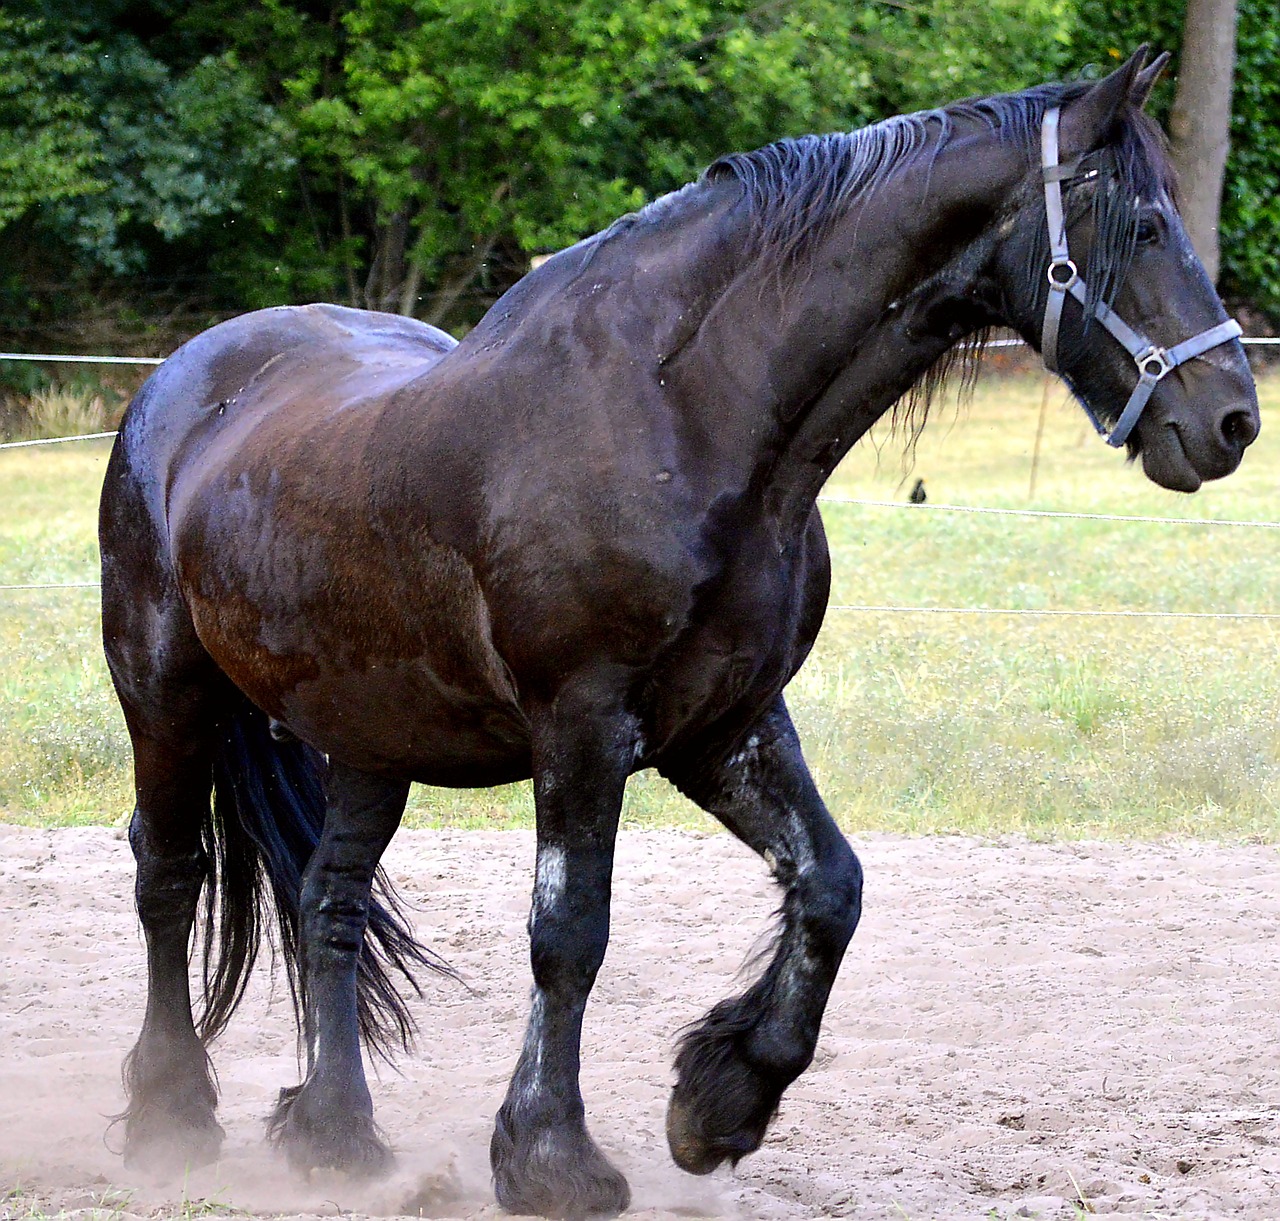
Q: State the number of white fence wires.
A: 3